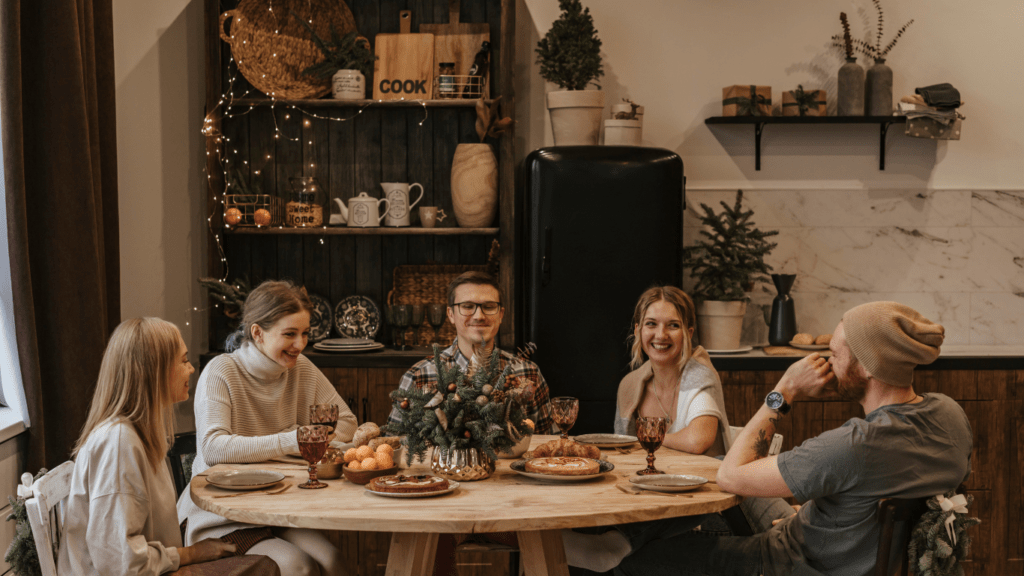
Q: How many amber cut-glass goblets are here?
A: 4